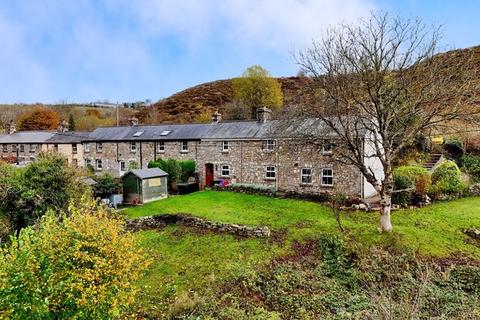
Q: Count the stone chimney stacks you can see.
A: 5